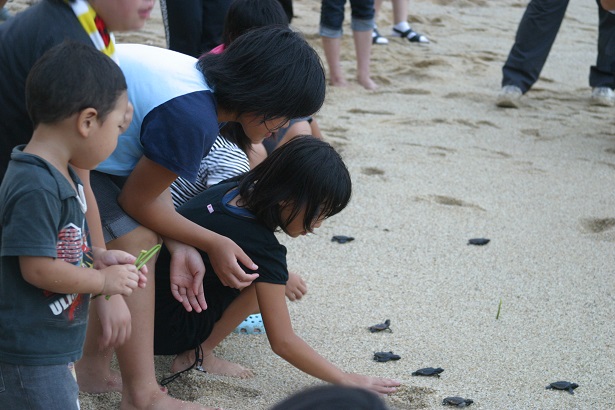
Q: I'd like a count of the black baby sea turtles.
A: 7